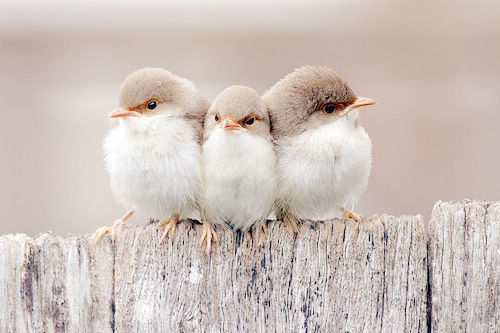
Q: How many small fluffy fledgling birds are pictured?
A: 3